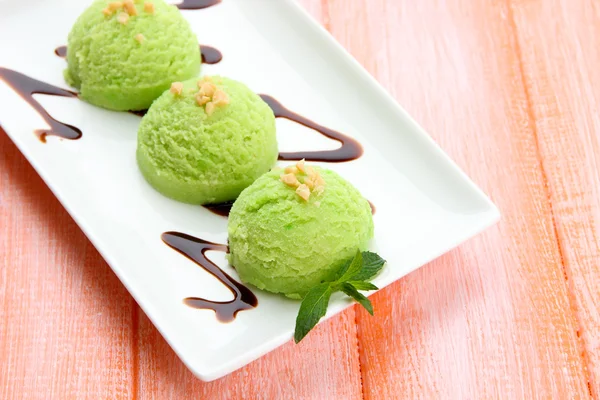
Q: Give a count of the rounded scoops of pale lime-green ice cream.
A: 3